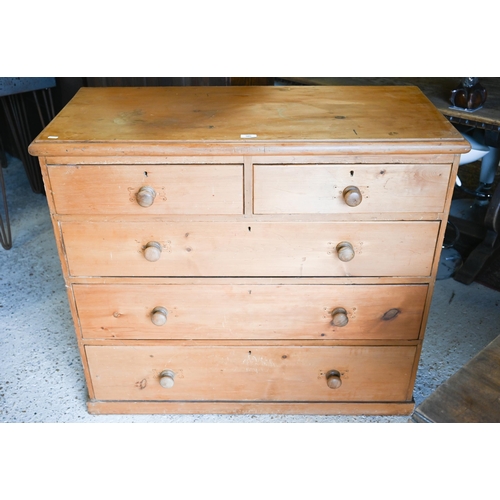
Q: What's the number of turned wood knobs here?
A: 8